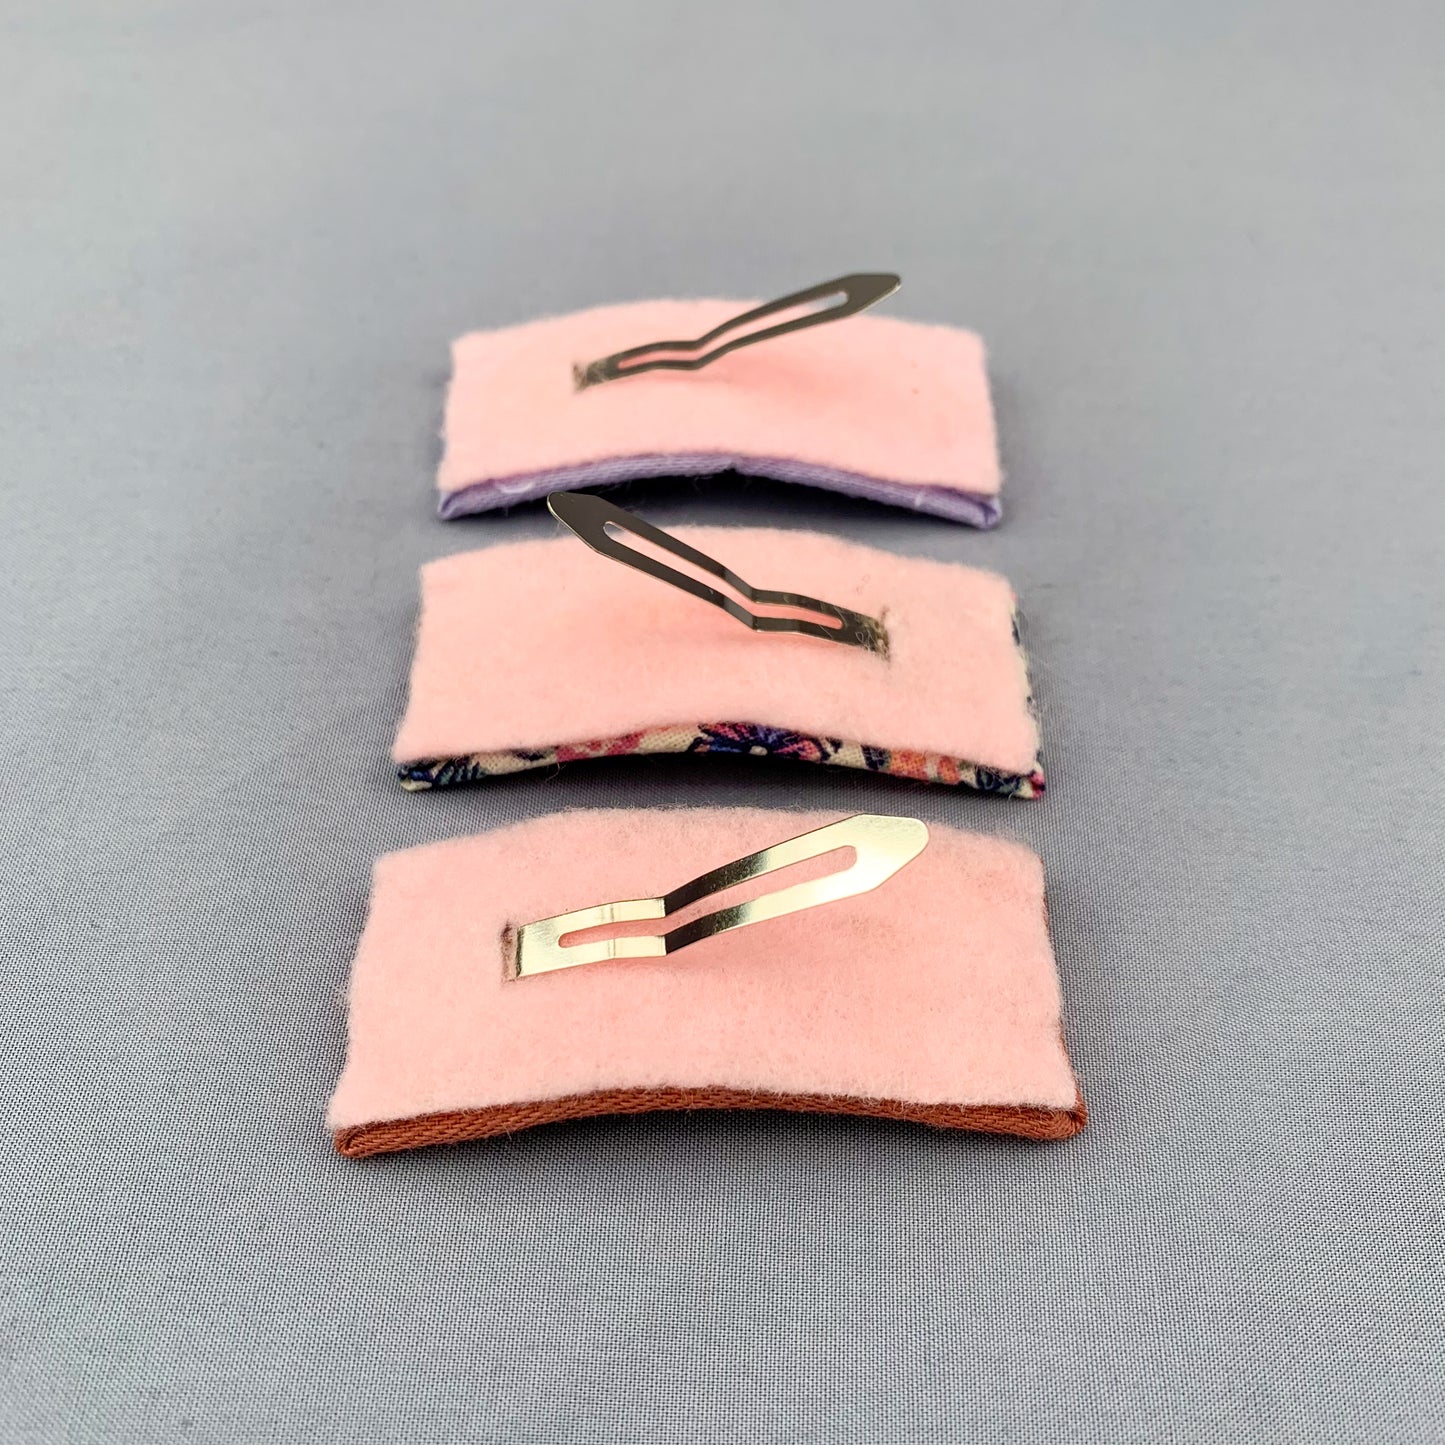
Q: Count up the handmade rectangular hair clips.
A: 3